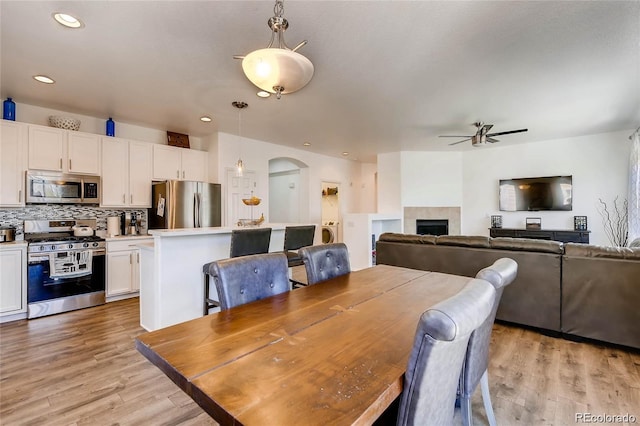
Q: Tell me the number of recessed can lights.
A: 6